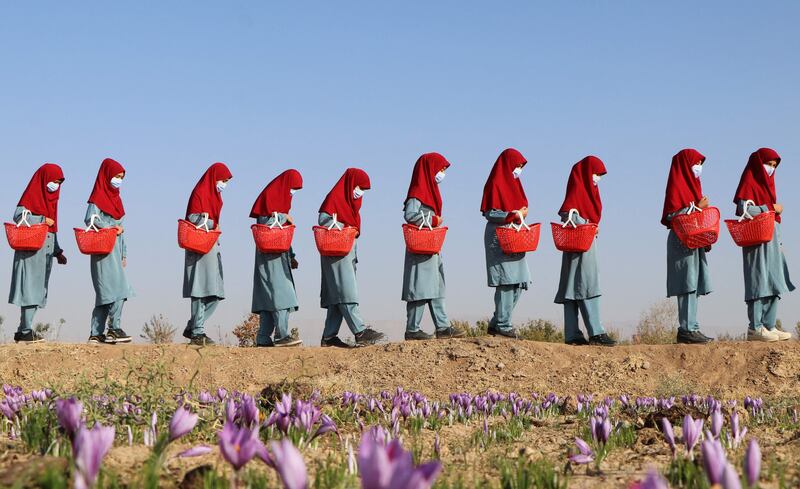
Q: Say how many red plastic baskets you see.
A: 10